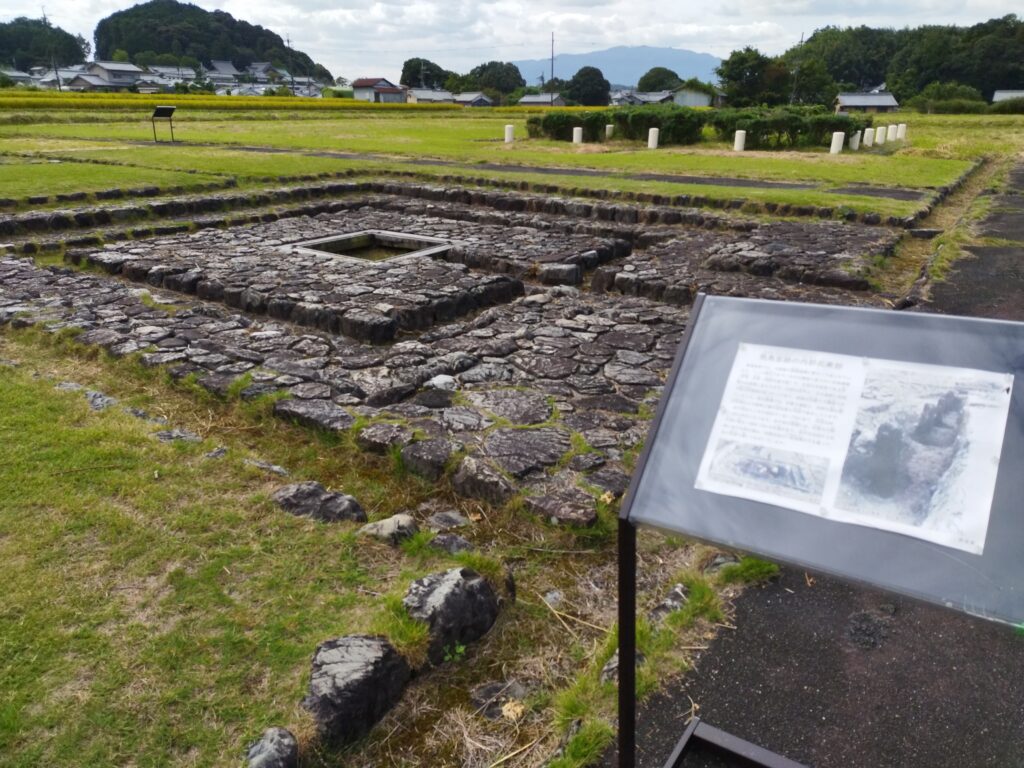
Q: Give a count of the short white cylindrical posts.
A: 11